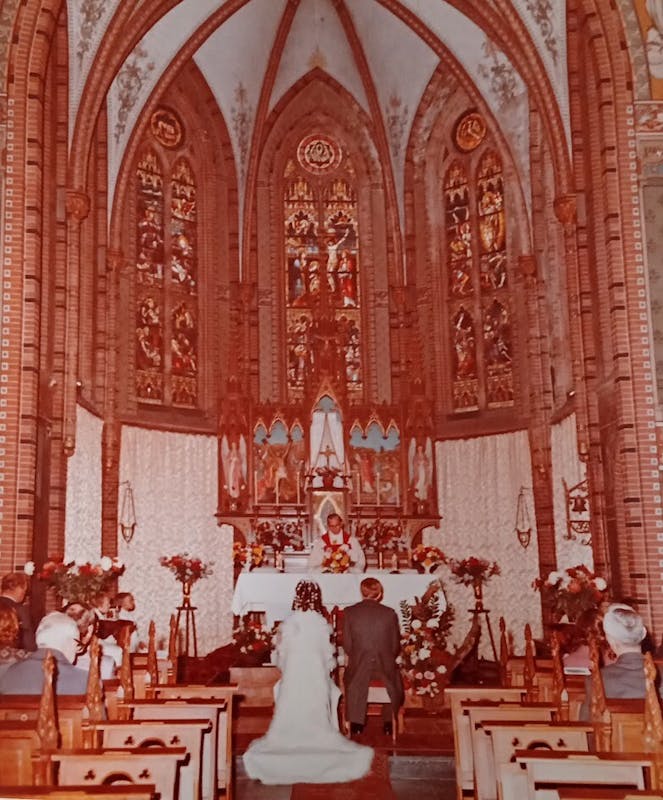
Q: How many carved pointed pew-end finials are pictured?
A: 10